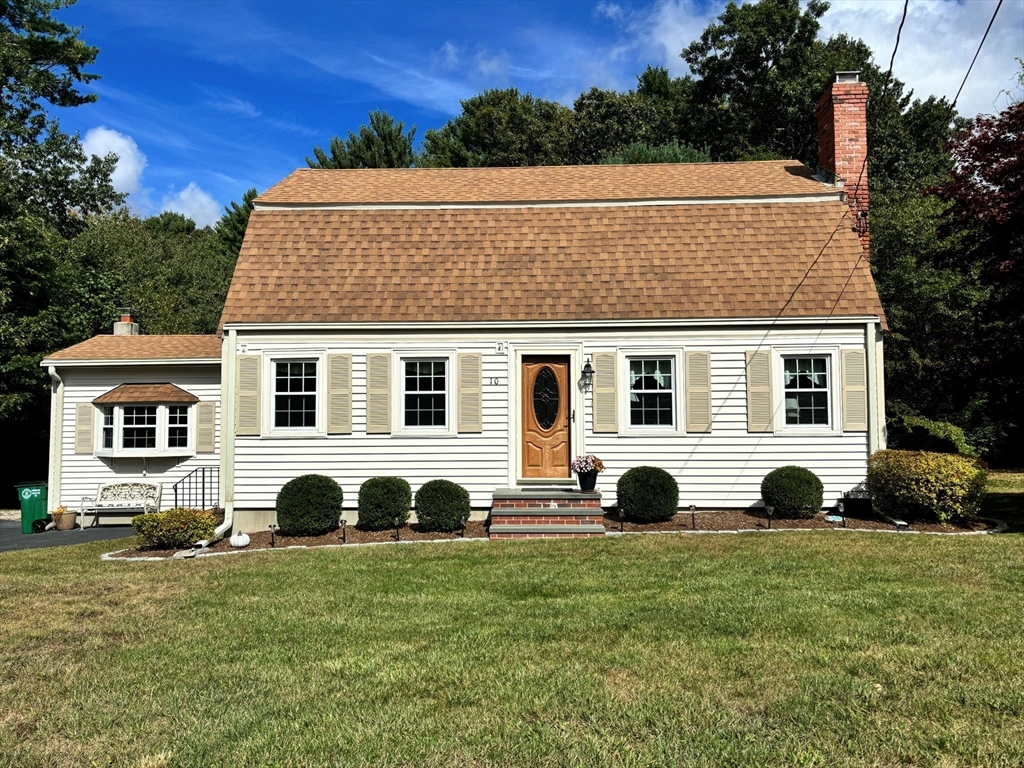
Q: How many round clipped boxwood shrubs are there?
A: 5